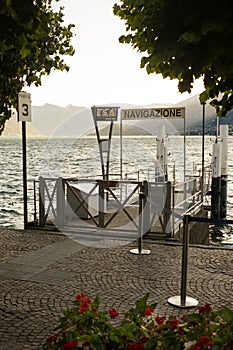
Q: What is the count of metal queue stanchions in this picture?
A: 2